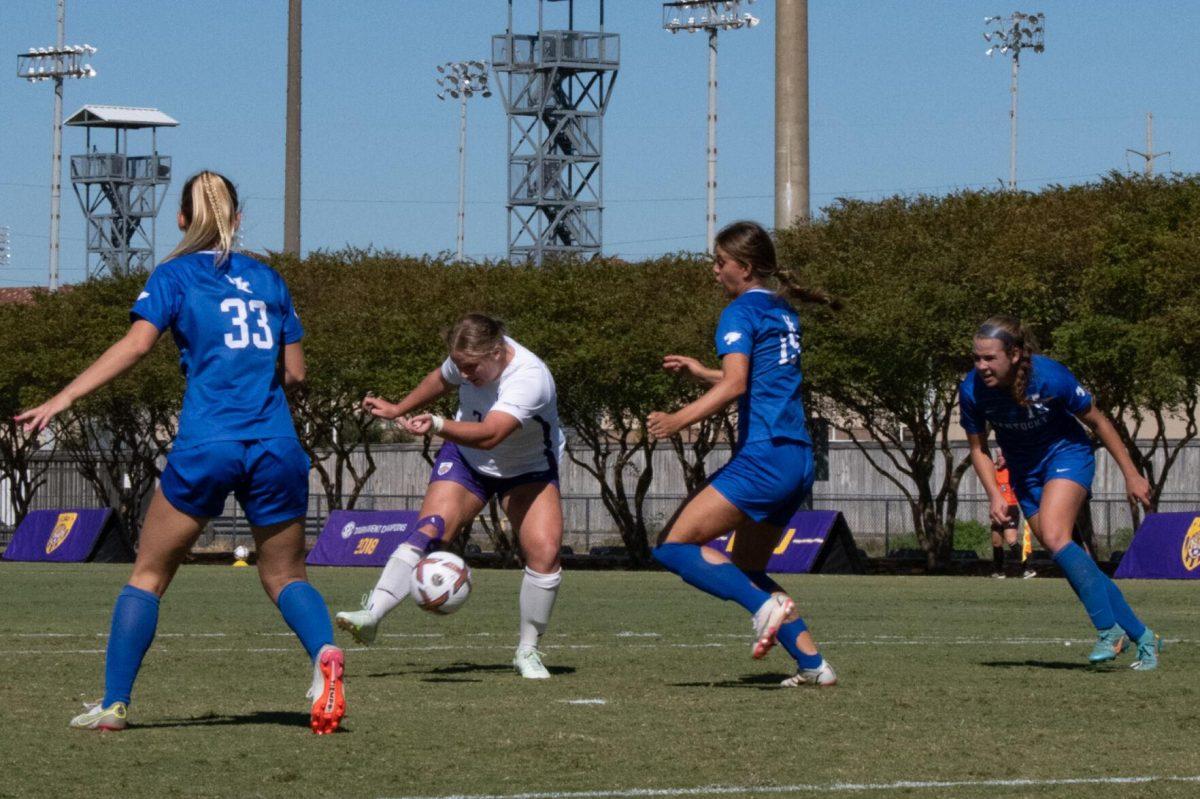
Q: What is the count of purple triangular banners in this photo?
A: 4